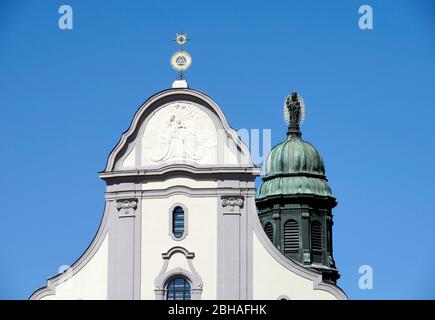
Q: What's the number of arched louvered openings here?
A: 3